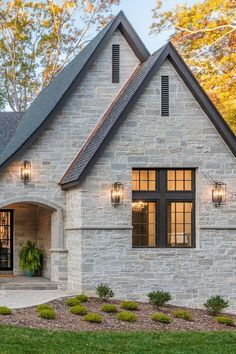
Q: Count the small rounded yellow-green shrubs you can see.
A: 13